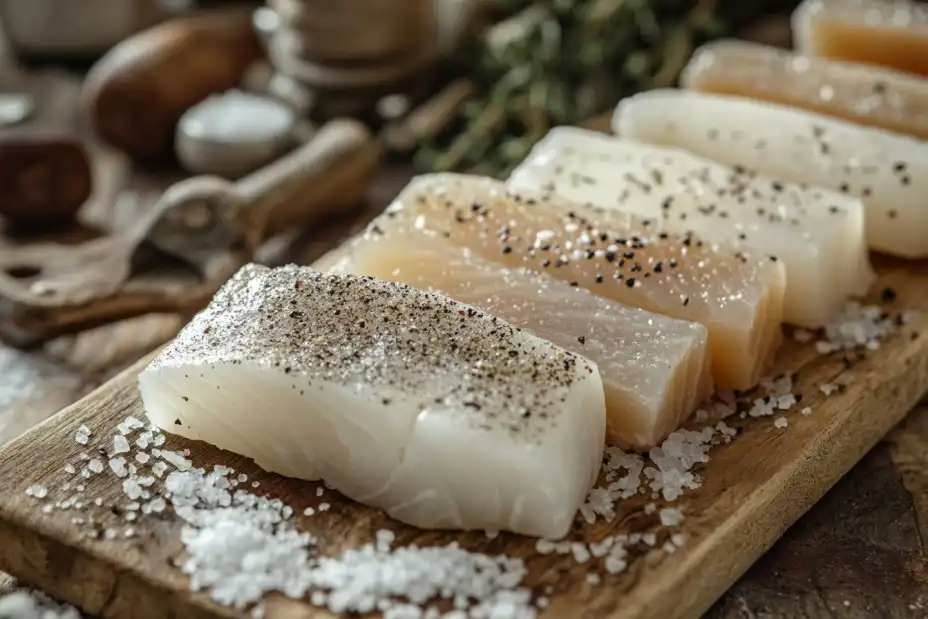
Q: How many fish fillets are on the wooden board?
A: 7